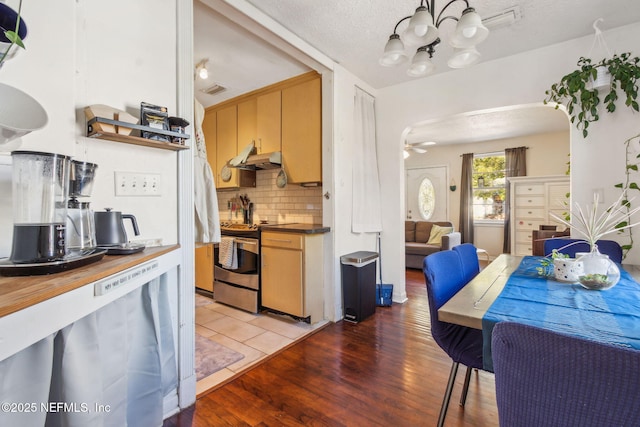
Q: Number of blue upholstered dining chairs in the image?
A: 4